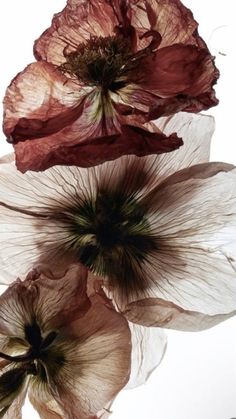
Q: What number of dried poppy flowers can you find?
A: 3